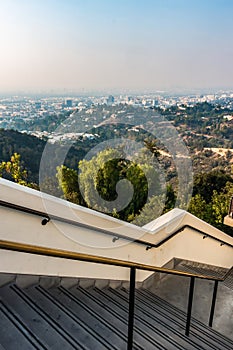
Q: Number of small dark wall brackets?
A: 5